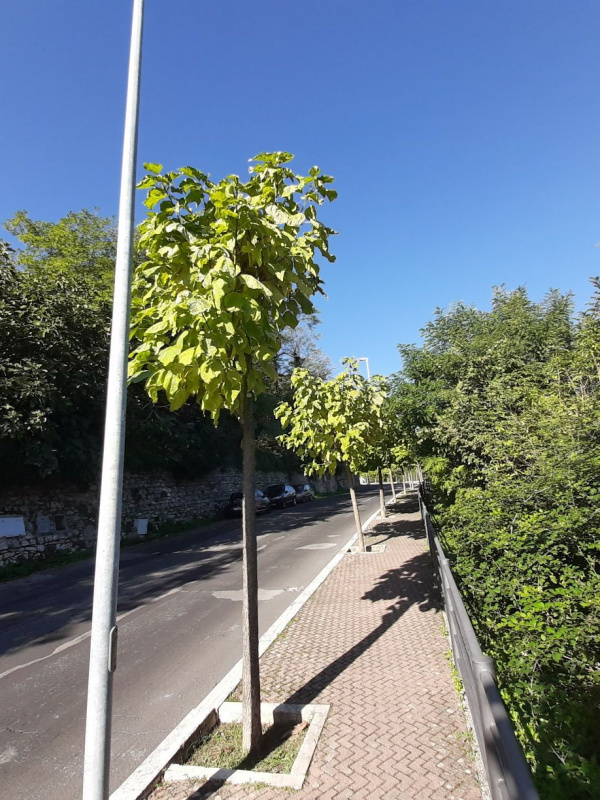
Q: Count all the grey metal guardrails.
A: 1